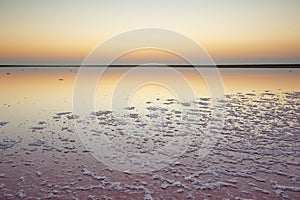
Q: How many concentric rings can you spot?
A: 2